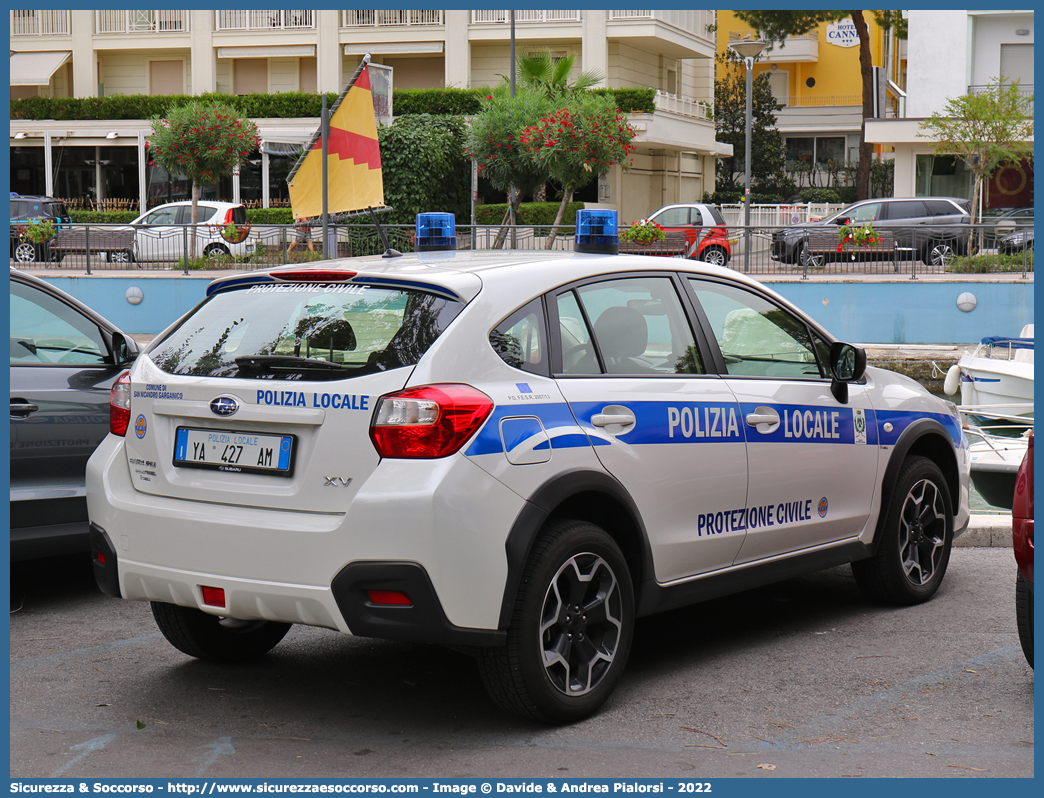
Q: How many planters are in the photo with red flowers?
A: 2